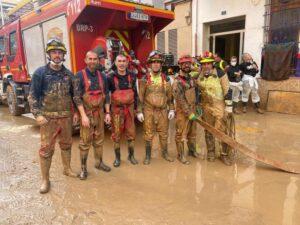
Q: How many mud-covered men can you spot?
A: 6